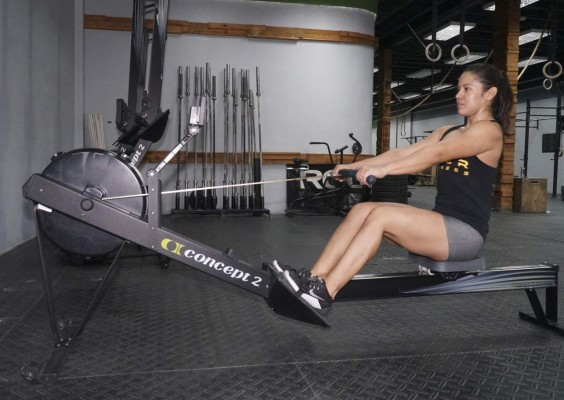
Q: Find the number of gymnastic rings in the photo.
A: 4